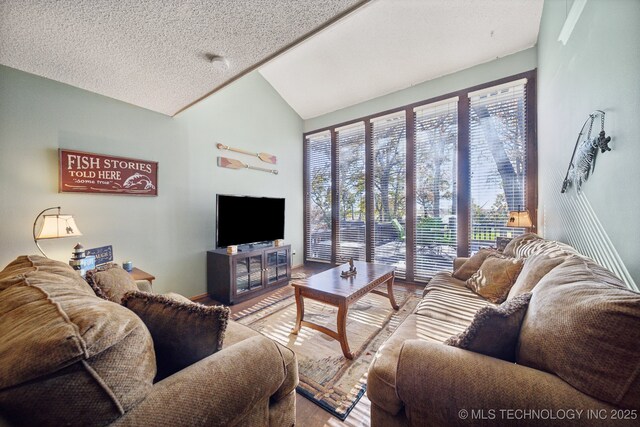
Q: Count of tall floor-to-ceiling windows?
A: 5